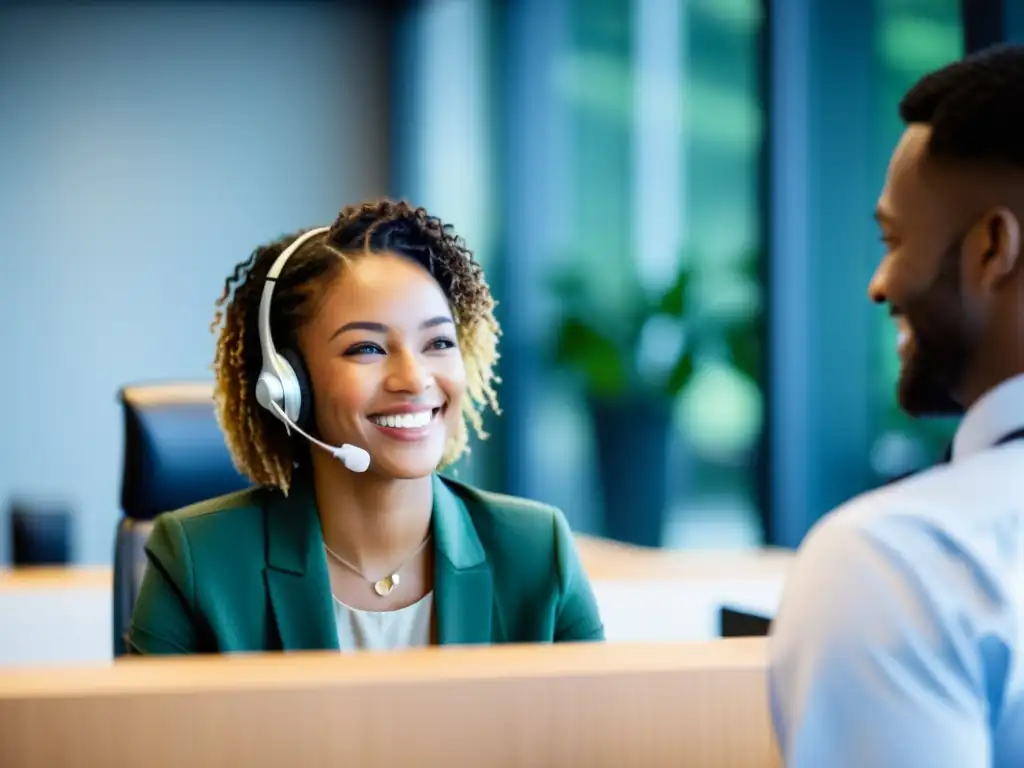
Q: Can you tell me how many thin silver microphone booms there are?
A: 1